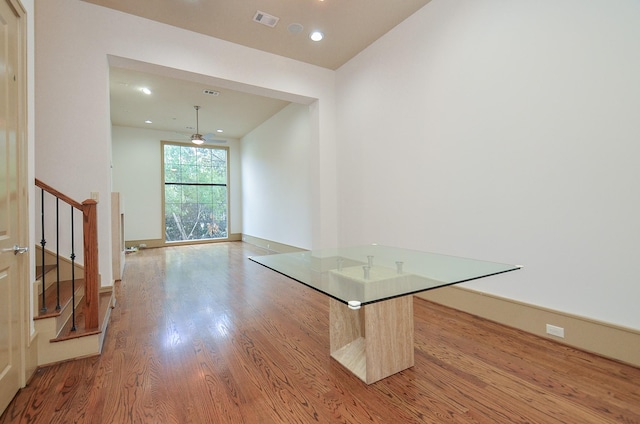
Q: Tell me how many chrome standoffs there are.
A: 4